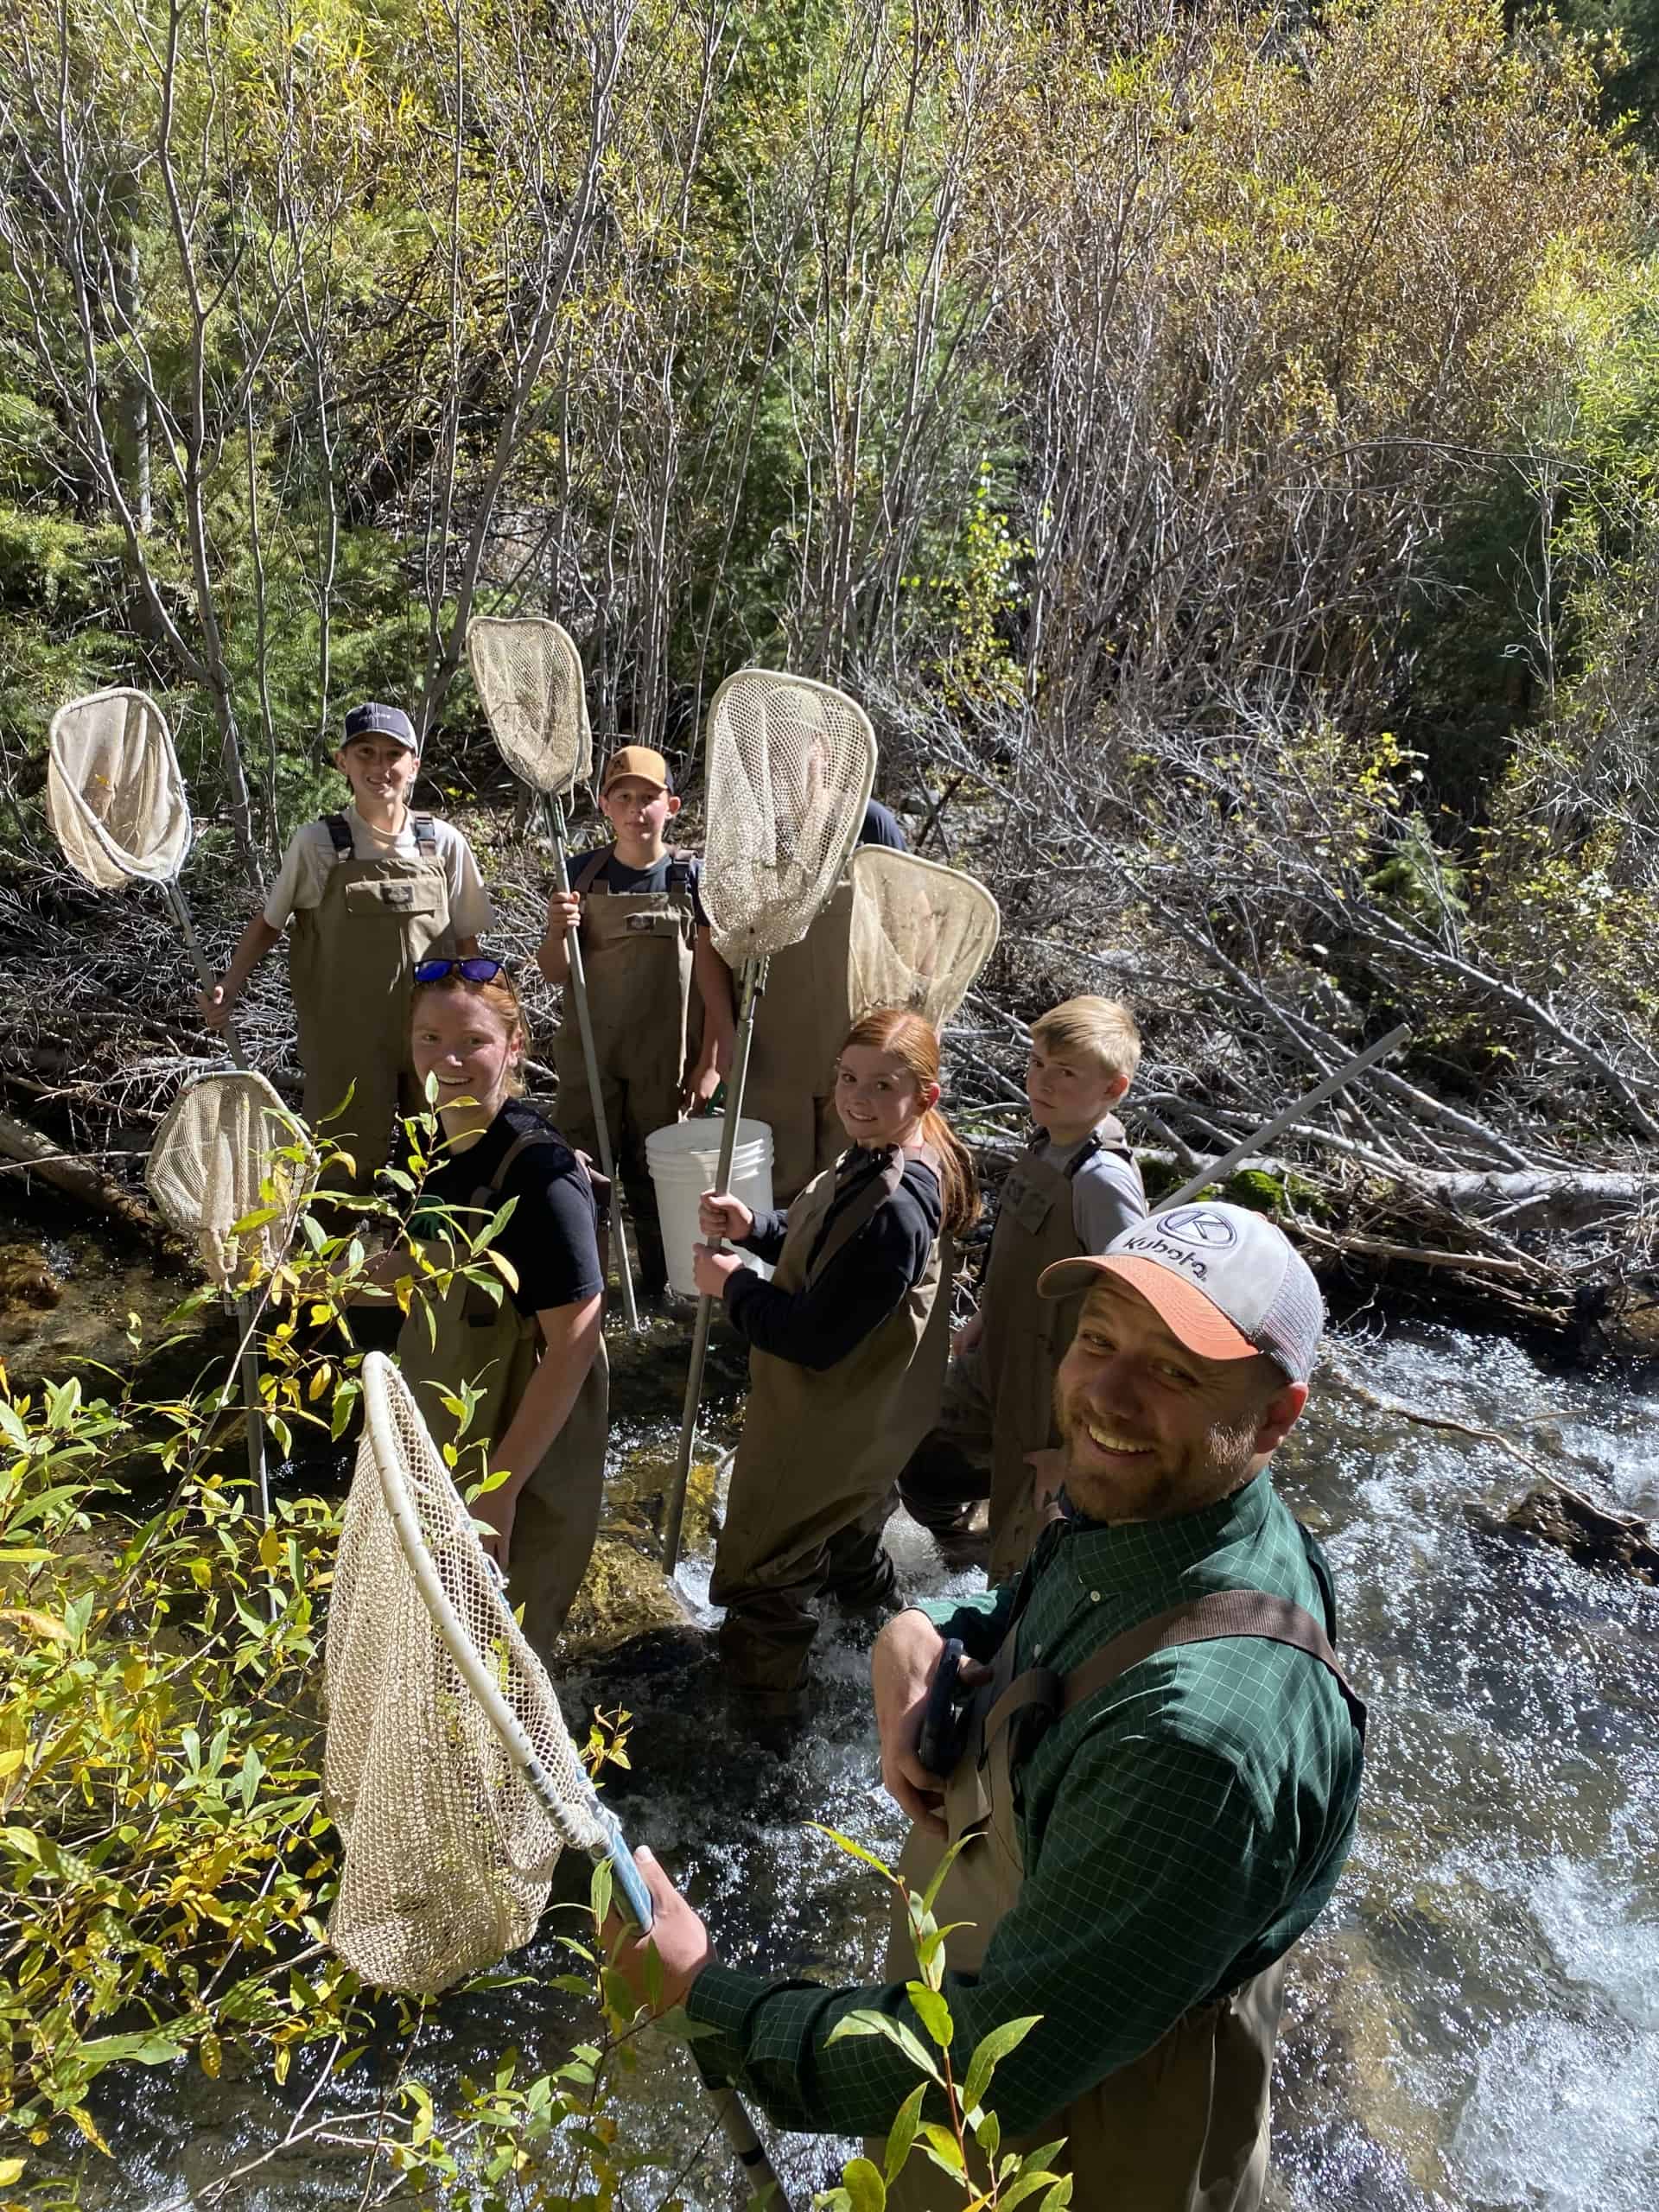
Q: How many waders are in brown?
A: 7